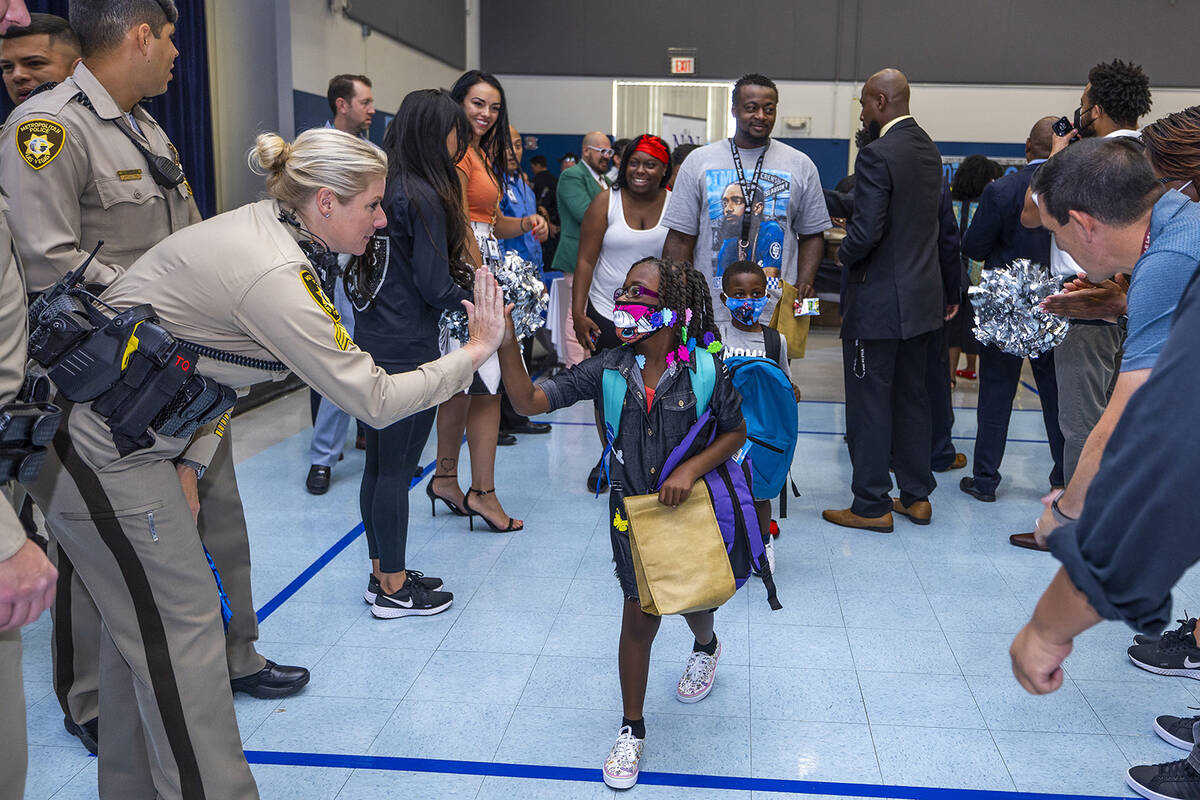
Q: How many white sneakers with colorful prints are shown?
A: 2